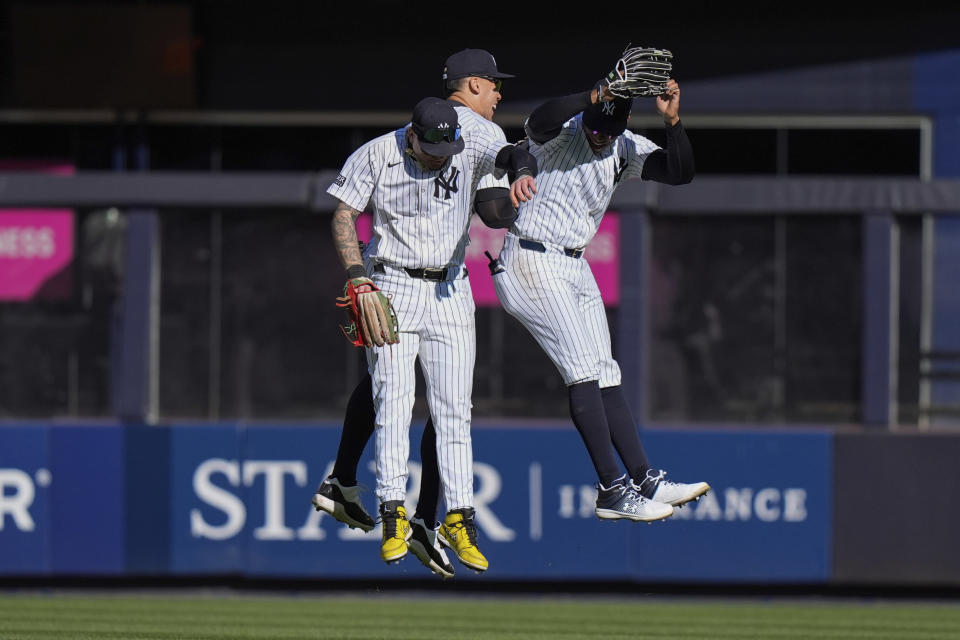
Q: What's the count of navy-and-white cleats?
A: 2